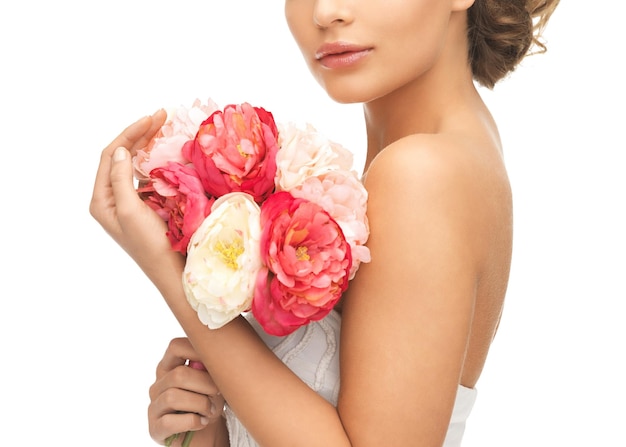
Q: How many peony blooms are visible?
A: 7